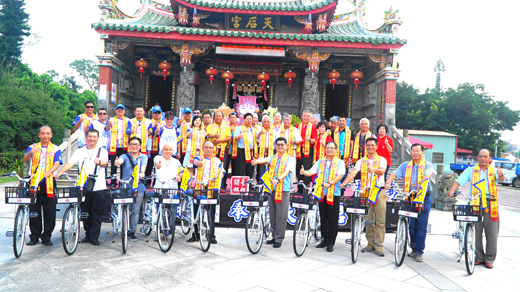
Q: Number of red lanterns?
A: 8